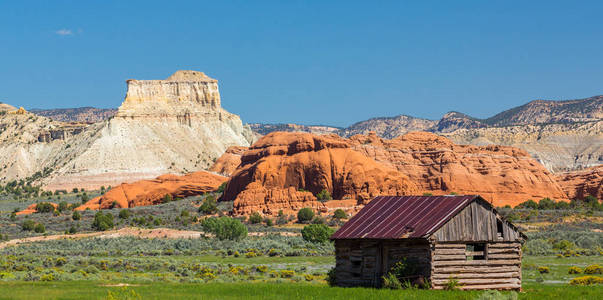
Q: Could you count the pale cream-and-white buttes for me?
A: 1